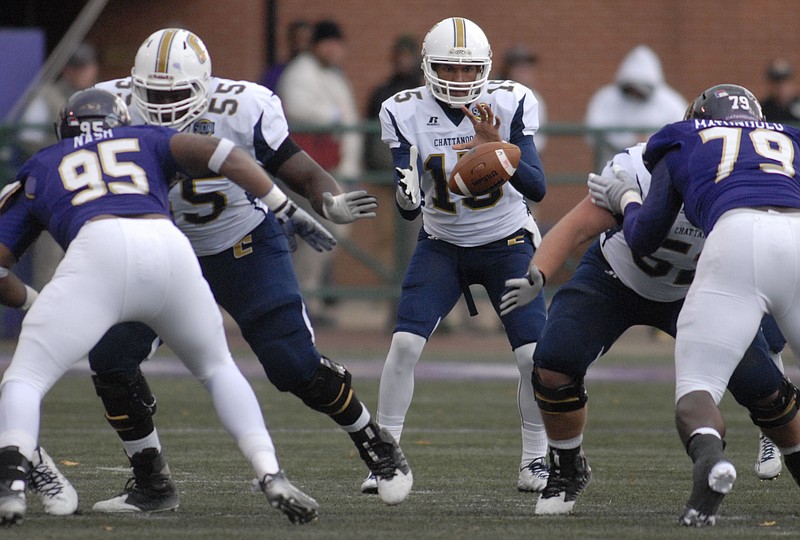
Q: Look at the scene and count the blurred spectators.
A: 7